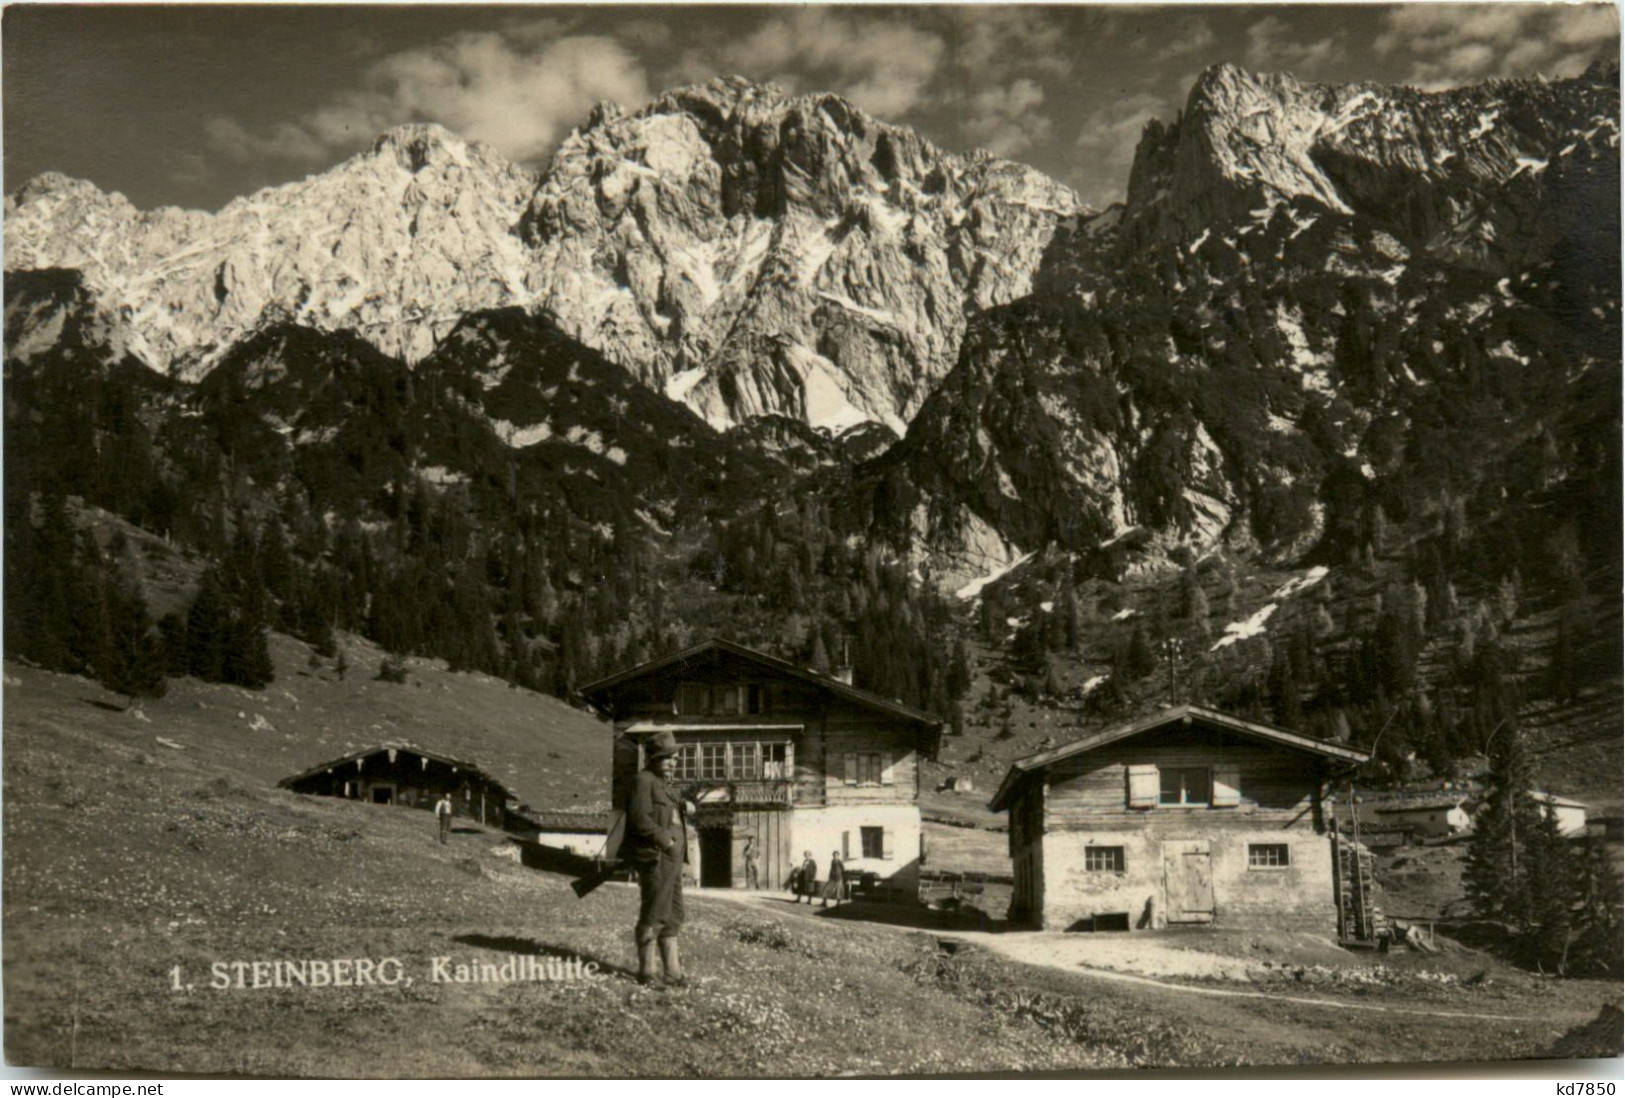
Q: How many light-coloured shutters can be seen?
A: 6